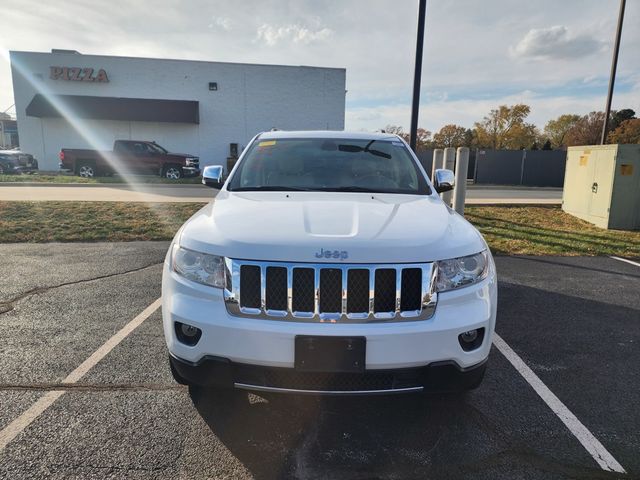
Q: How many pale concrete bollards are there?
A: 3